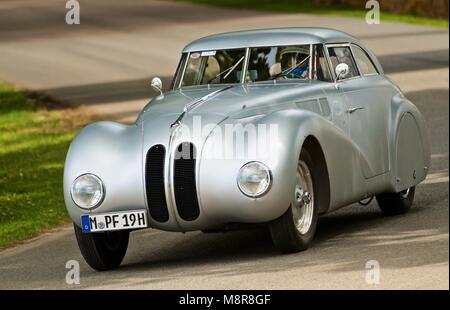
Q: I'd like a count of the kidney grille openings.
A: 2